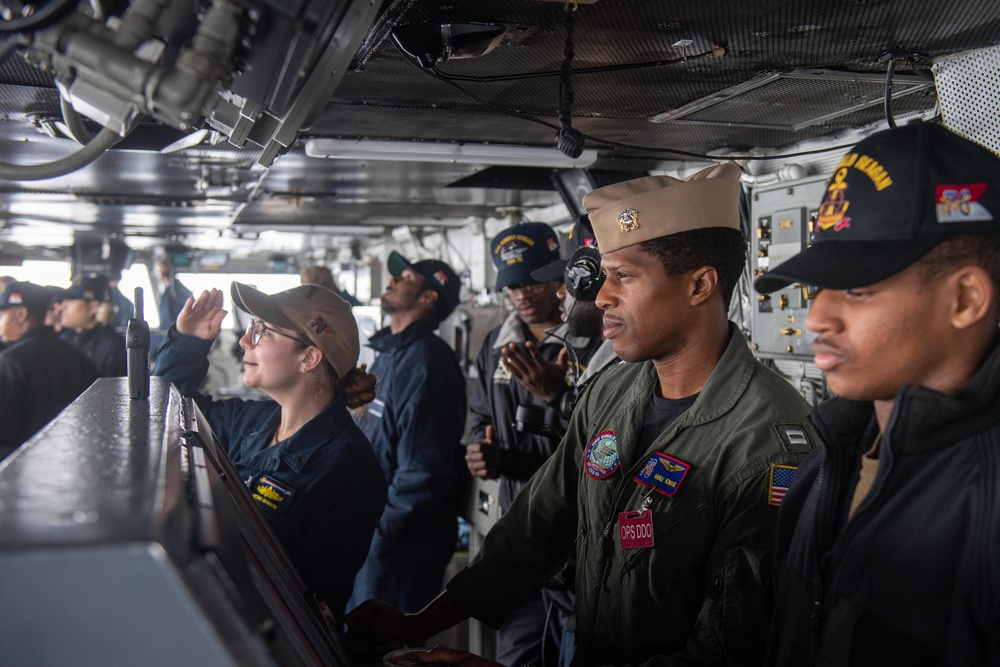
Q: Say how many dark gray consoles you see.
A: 1